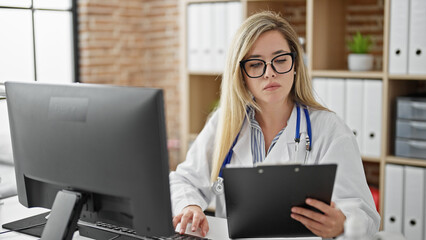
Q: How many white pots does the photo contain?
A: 1